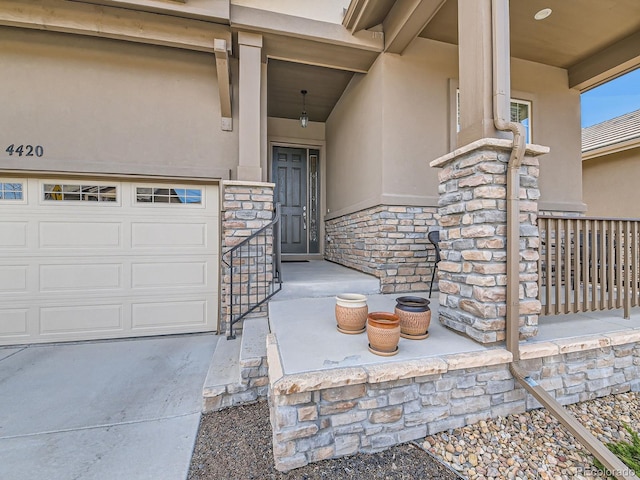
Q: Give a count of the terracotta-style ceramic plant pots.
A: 3